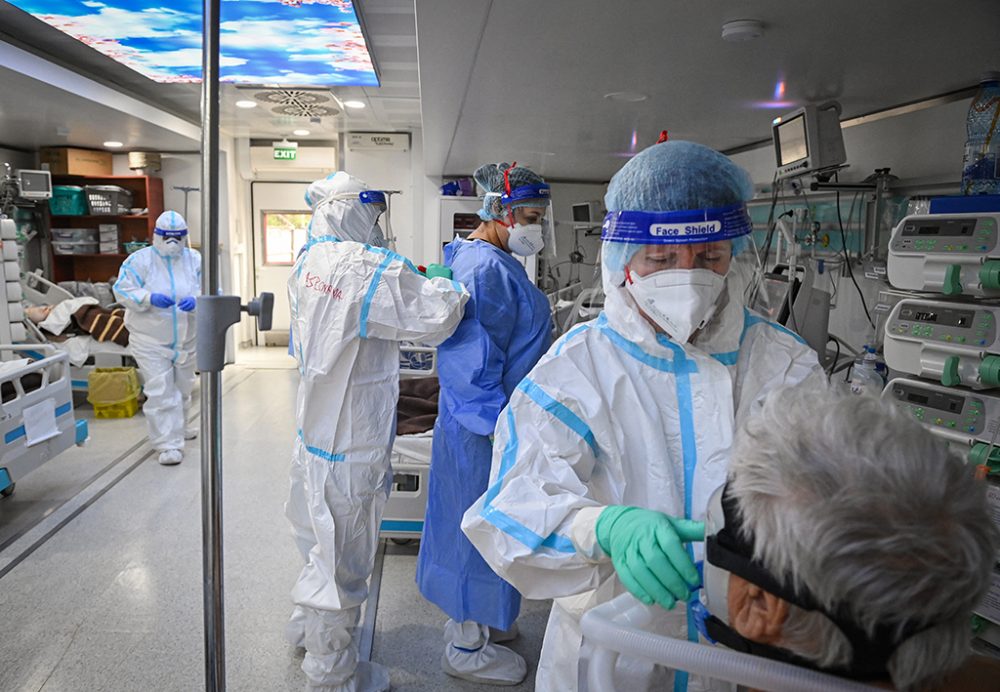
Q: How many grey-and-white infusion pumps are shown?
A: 3